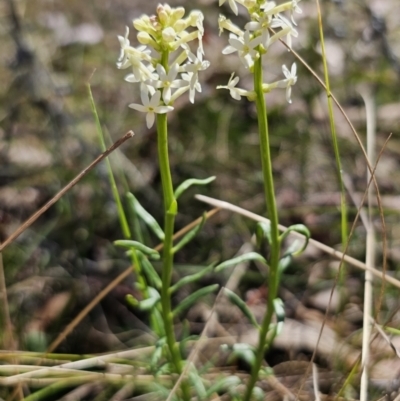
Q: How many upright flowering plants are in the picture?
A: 2